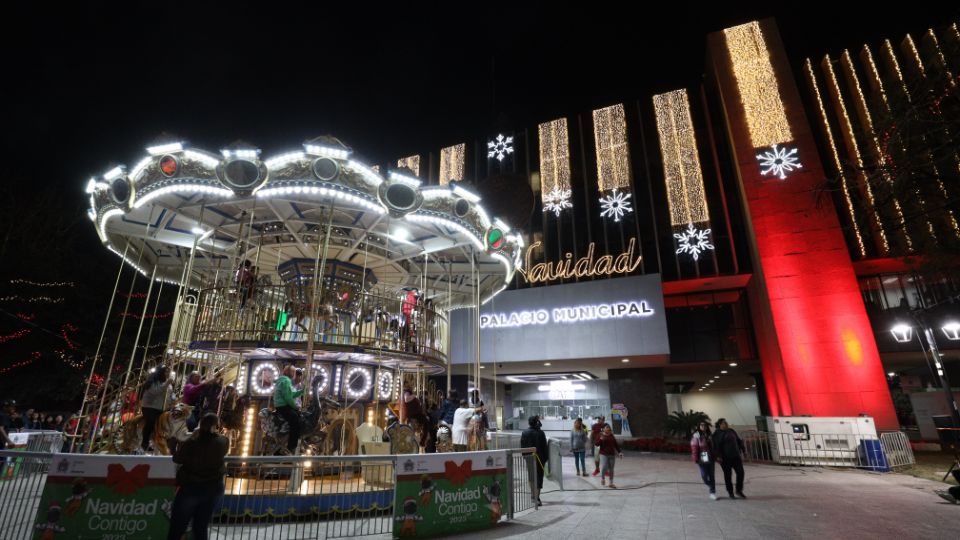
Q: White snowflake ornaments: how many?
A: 5